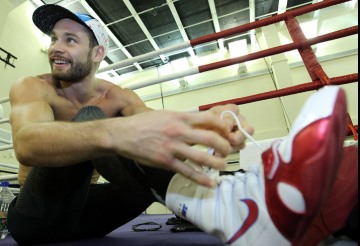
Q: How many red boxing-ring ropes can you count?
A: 3